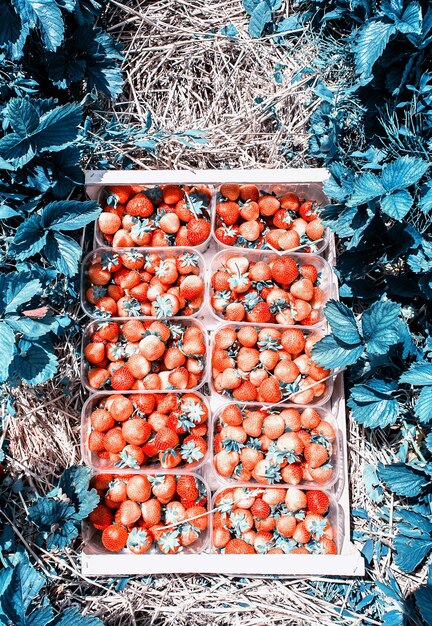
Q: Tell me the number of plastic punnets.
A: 10